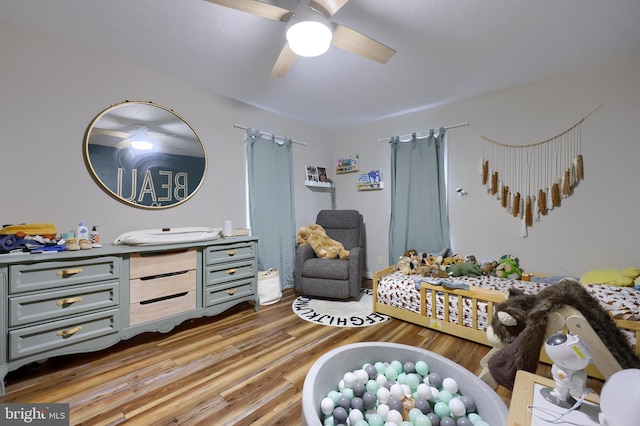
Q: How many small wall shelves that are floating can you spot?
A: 3